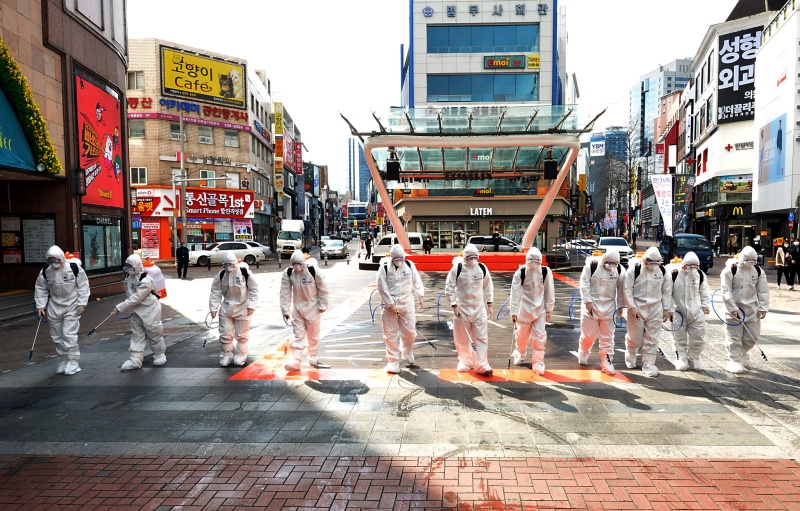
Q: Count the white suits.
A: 11